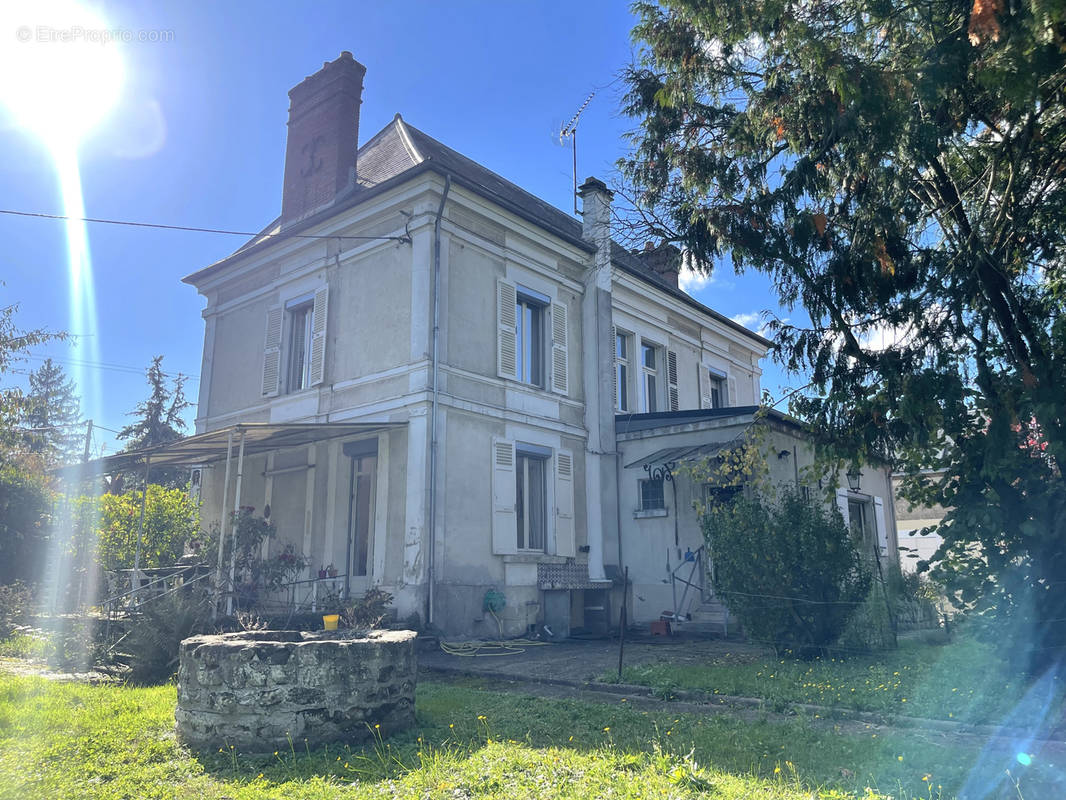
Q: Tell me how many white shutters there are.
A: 12